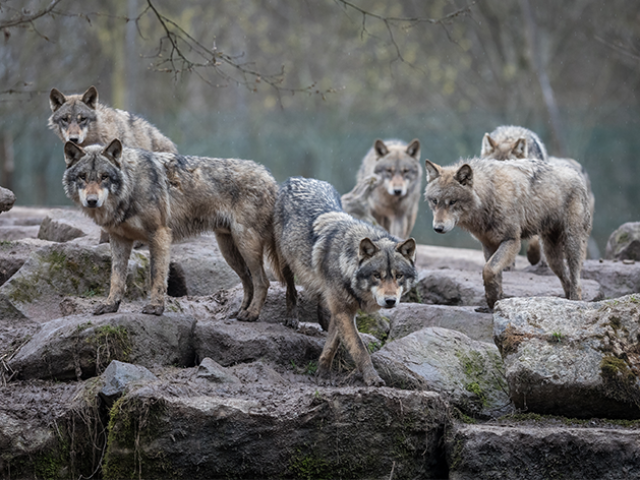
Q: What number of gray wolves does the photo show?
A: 6